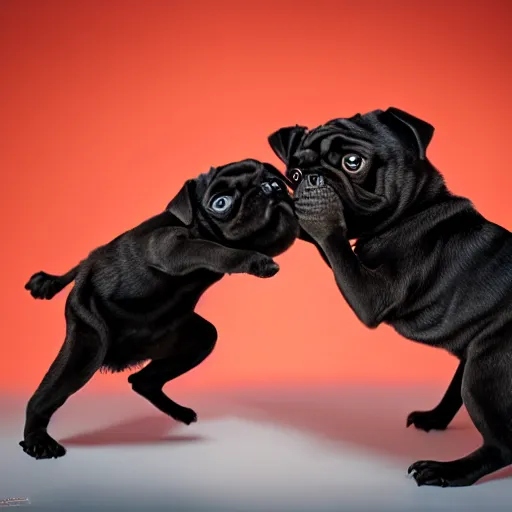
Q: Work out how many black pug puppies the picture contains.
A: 2